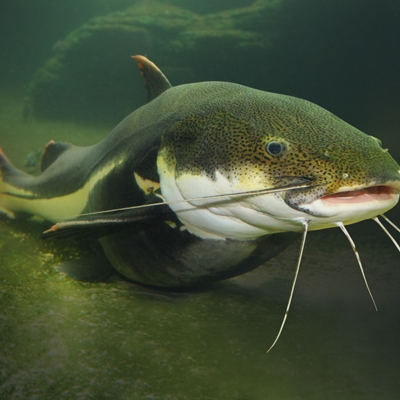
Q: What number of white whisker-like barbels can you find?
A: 5